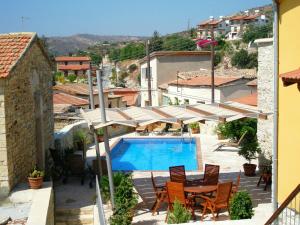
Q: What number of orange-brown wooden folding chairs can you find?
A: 6